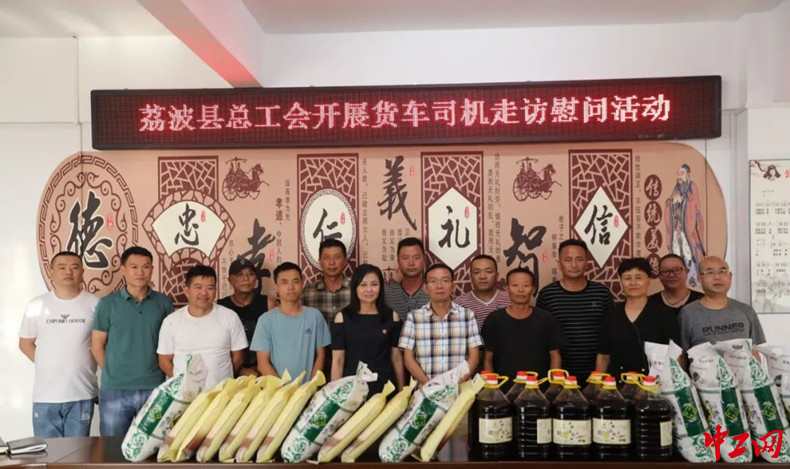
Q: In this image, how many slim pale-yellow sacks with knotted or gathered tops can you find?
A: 9